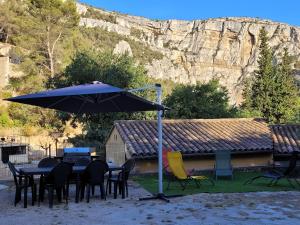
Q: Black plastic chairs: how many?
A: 6